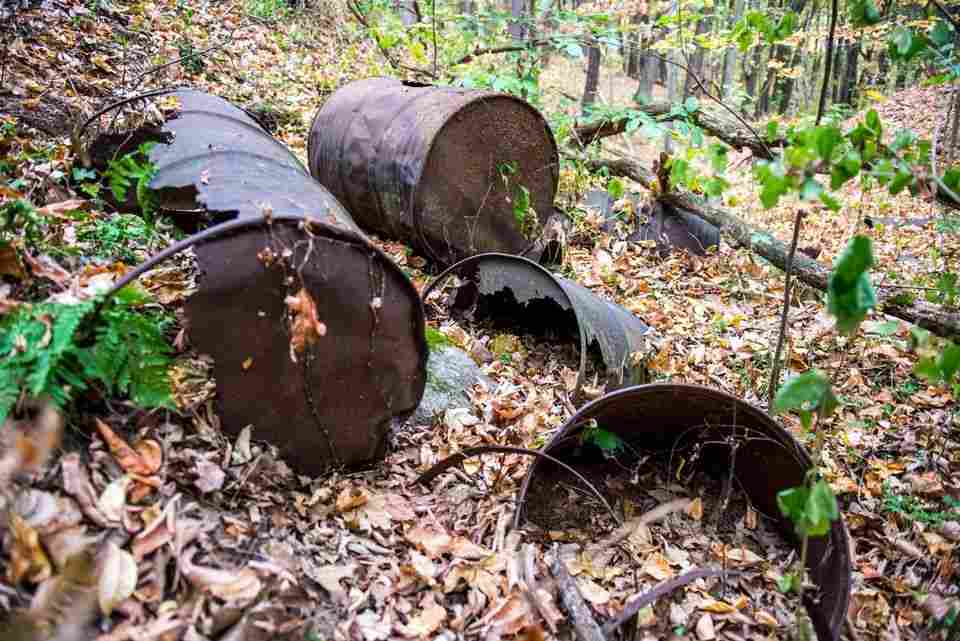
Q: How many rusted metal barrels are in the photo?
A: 4